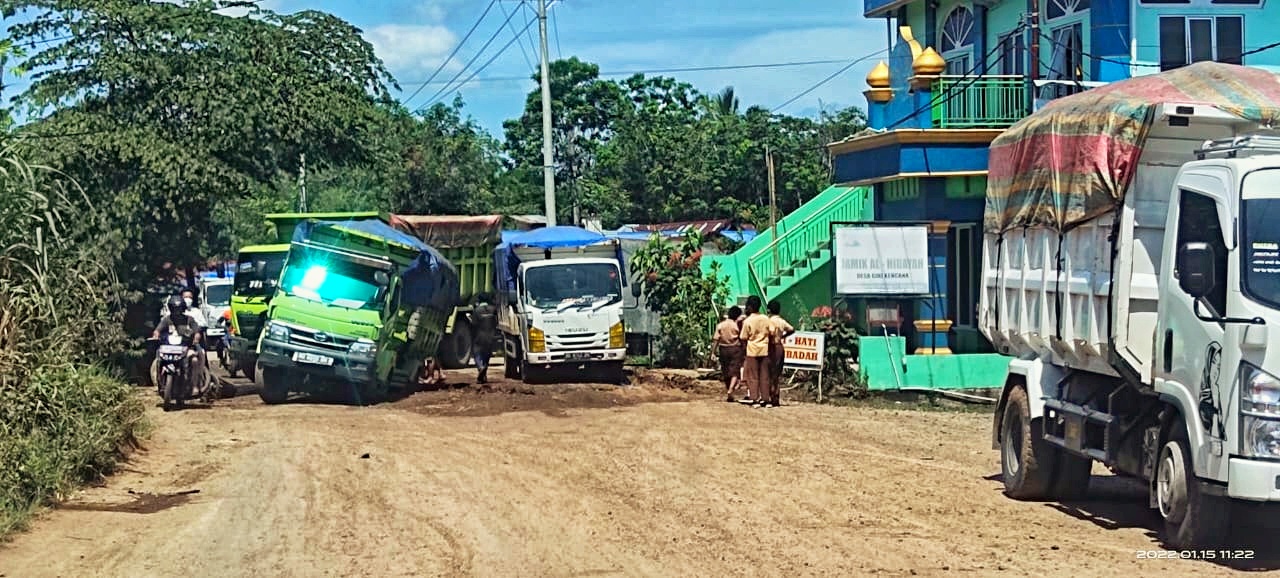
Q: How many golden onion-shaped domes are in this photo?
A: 2